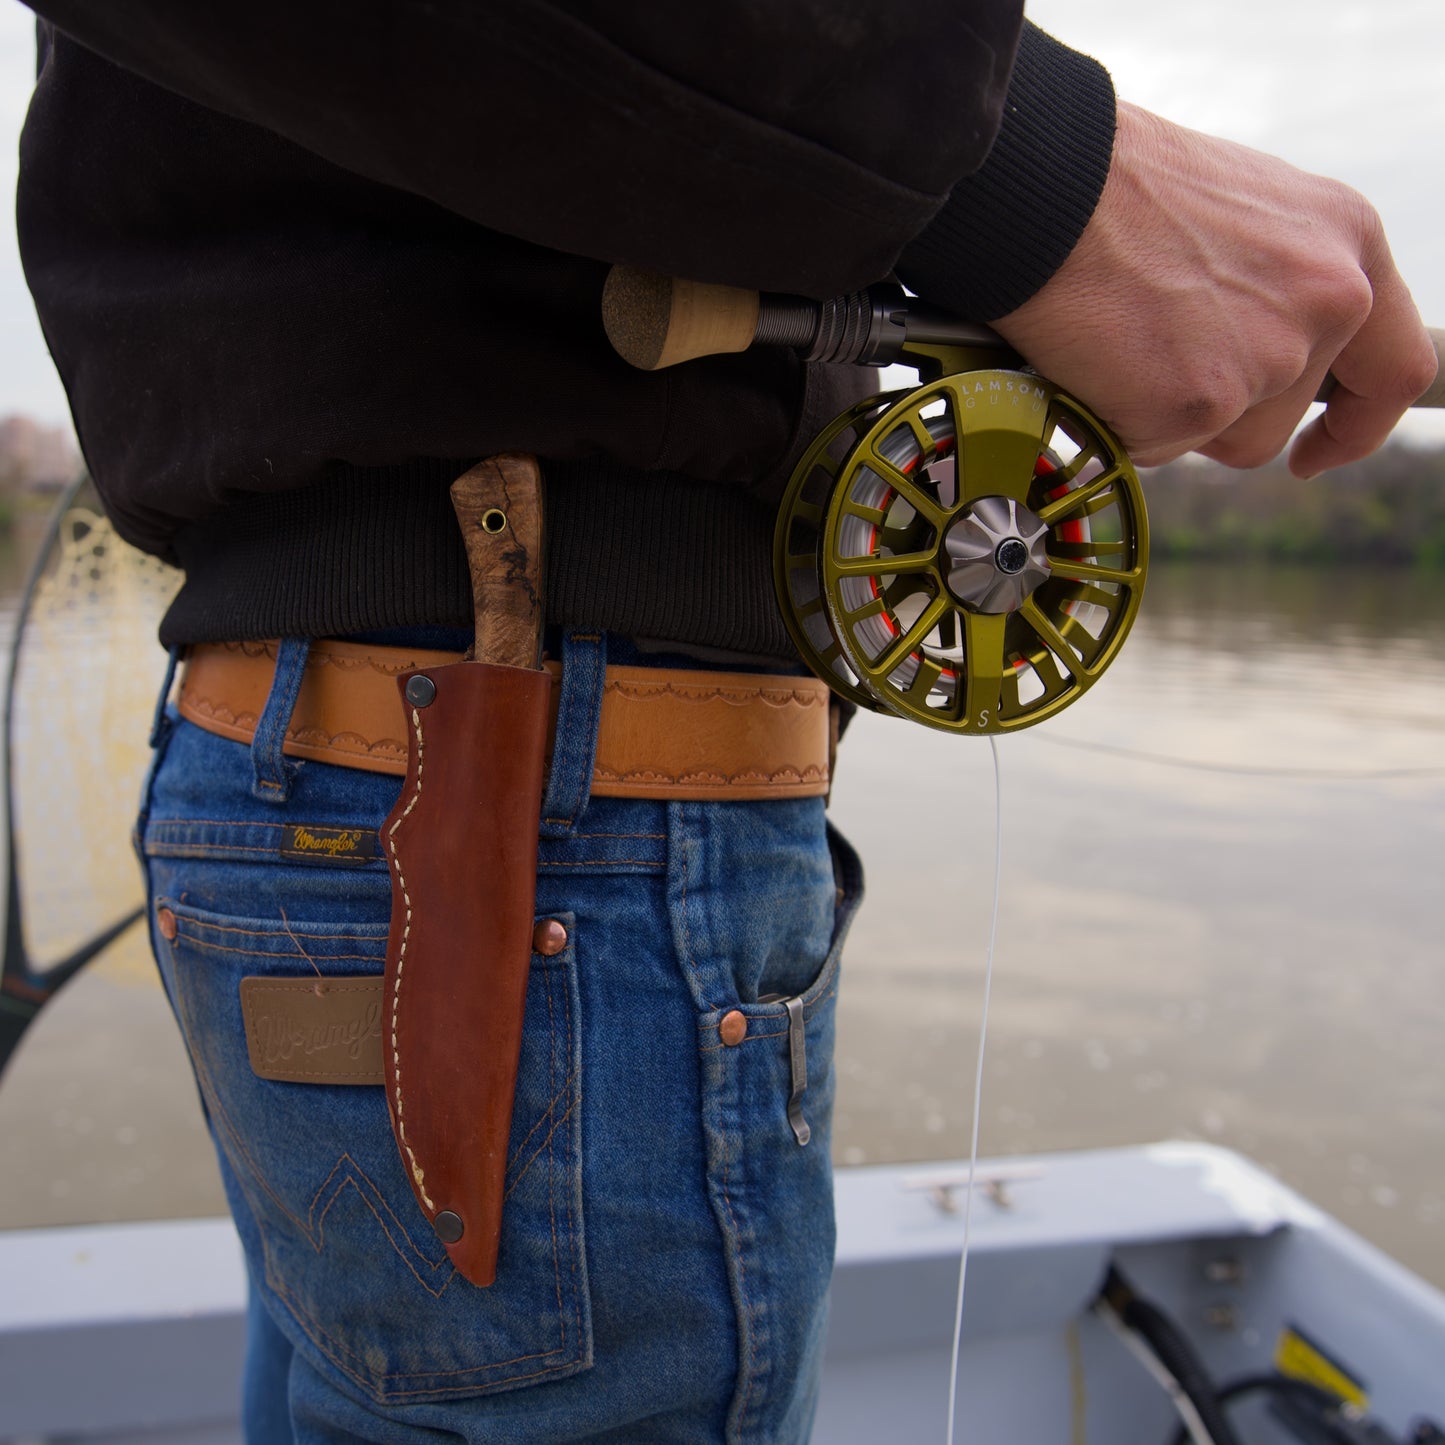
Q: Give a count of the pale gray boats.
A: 1